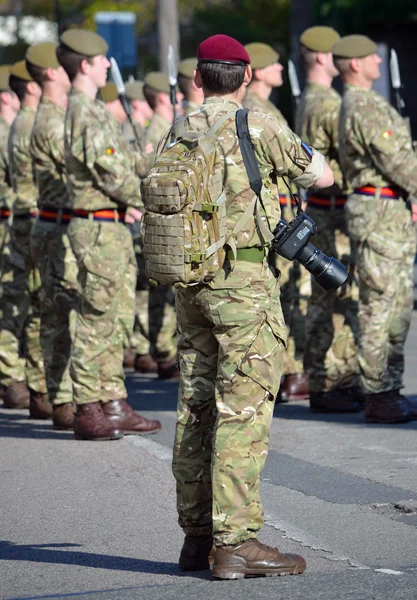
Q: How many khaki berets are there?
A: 11